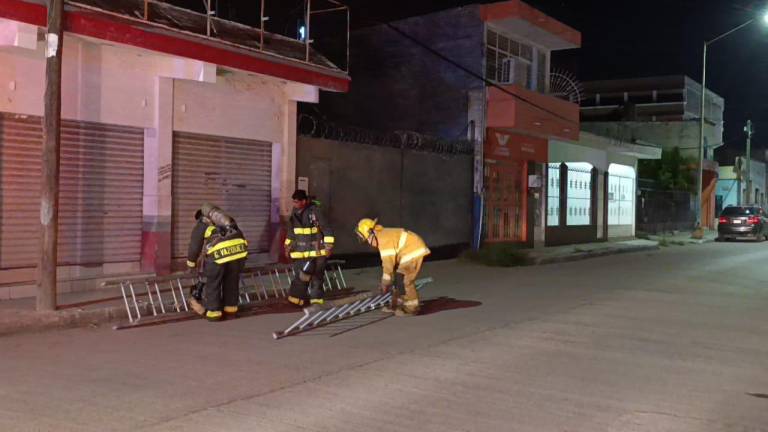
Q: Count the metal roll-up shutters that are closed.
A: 2